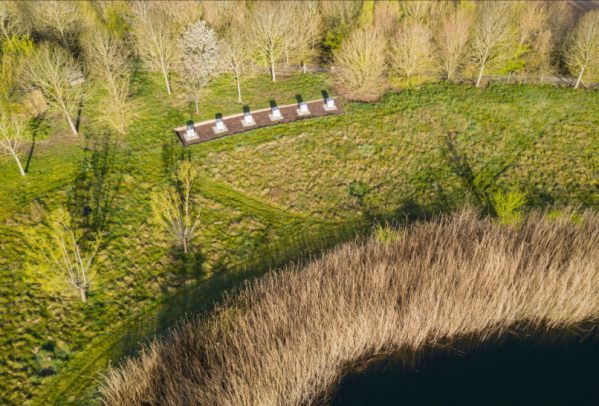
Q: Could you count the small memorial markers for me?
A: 6